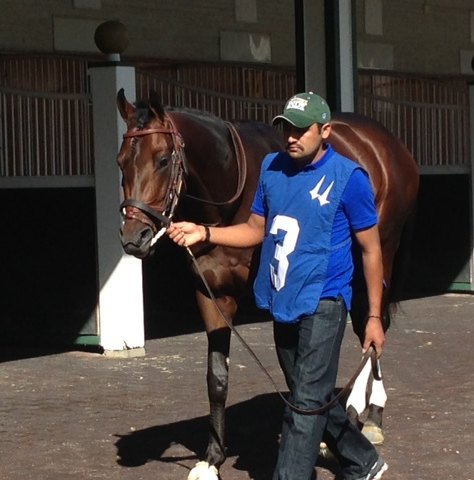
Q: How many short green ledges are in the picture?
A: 2